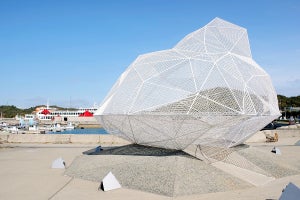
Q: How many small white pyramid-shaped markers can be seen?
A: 4